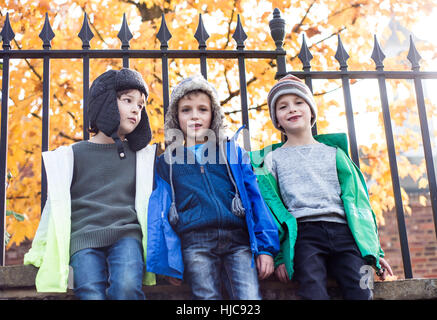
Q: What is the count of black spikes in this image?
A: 11